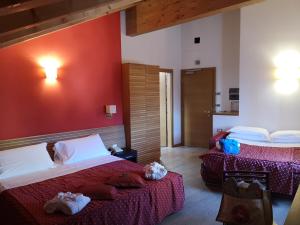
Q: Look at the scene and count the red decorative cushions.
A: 2